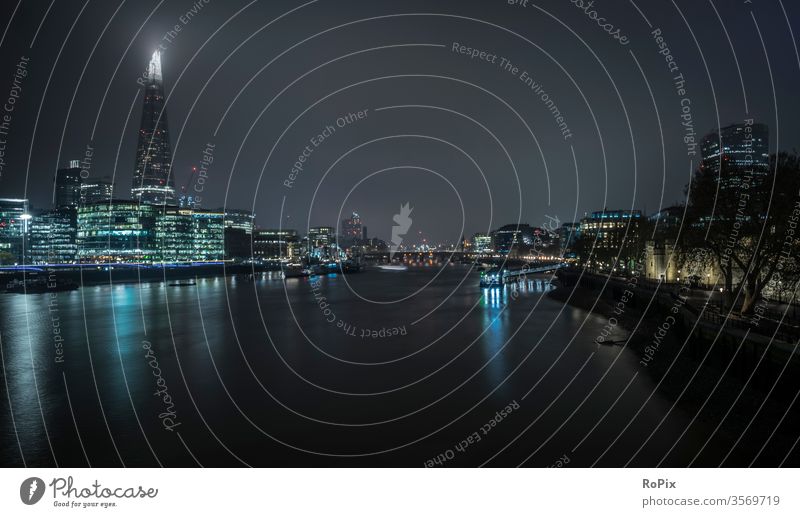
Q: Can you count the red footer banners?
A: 0